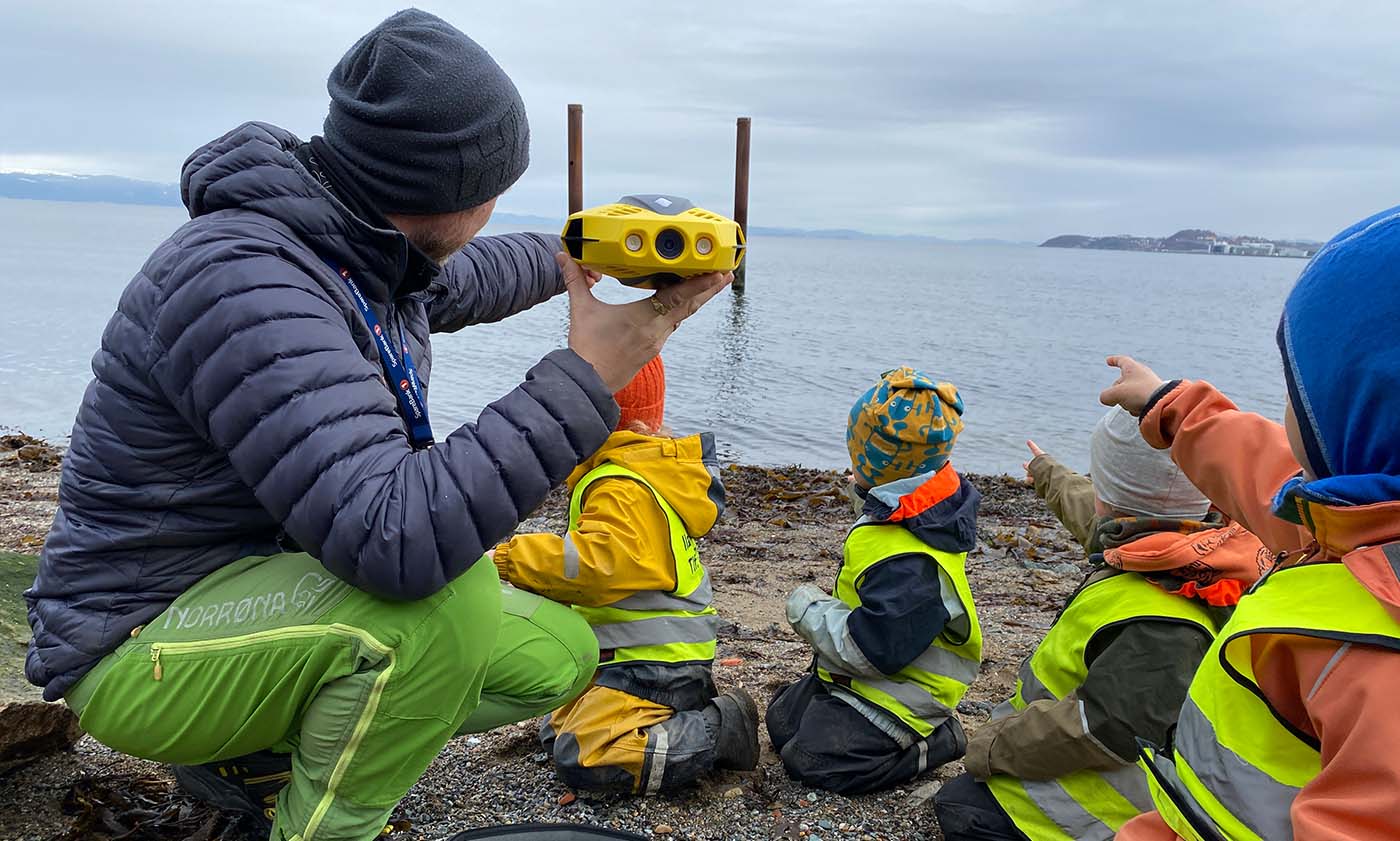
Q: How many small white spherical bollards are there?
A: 0